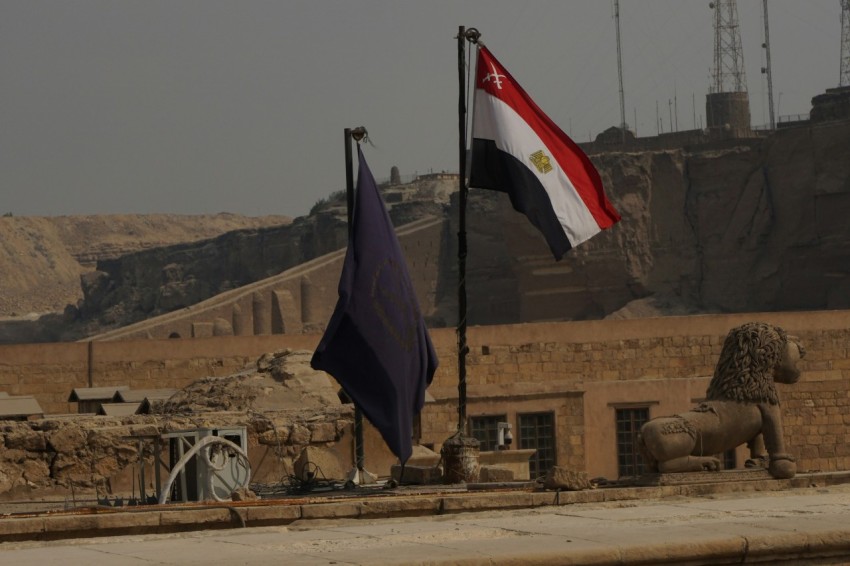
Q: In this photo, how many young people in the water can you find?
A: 0